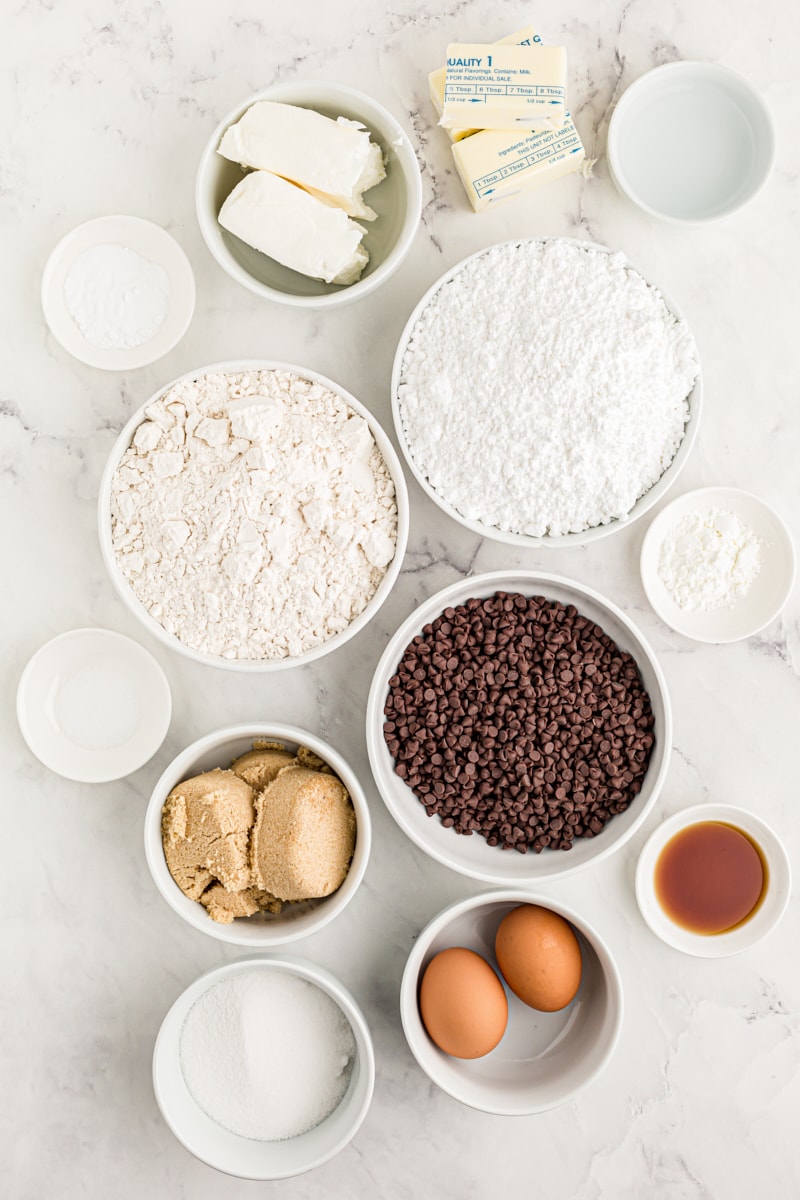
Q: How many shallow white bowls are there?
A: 4